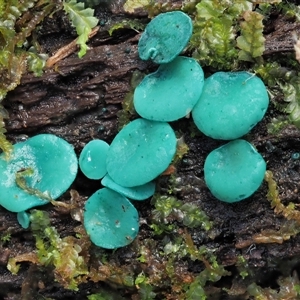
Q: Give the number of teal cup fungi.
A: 10